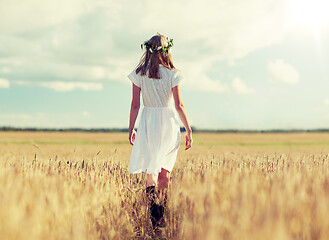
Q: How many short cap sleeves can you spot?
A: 2